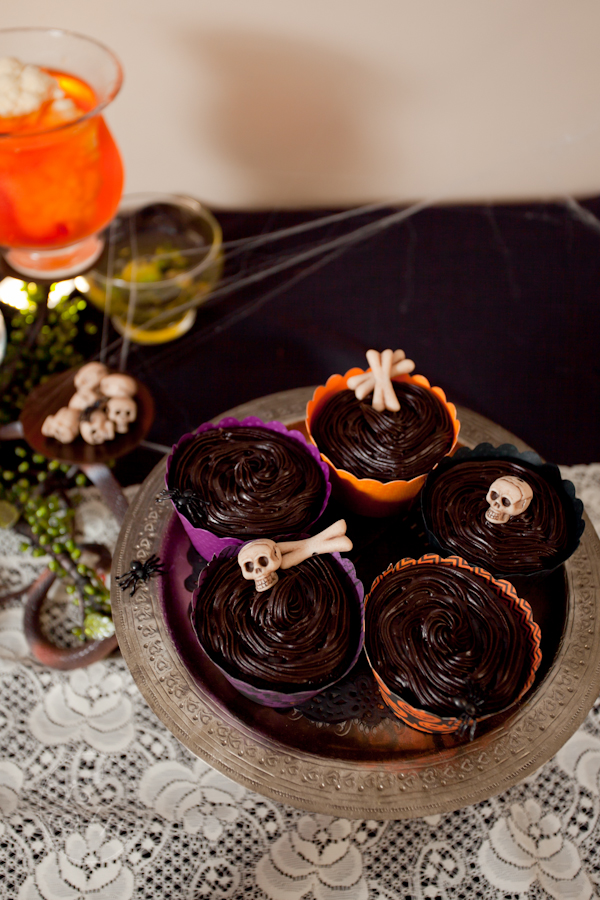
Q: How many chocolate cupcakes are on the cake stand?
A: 5